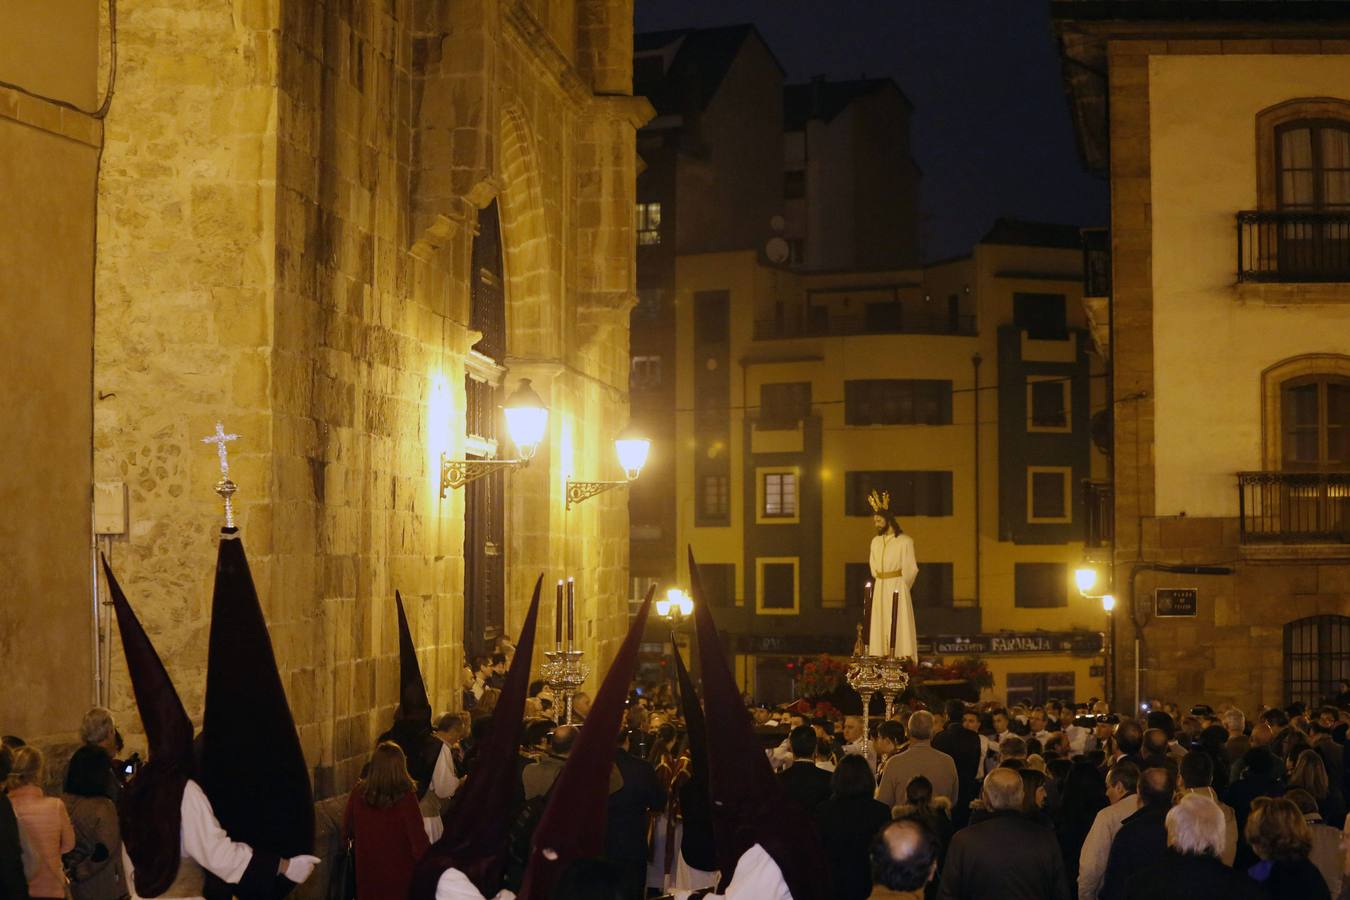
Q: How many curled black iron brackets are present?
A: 2